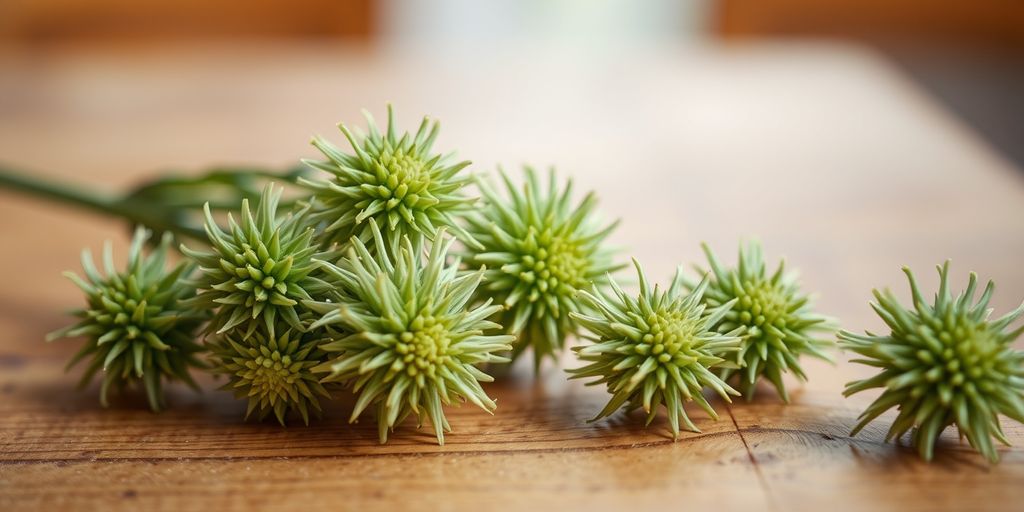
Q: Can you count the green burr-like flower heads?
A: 9